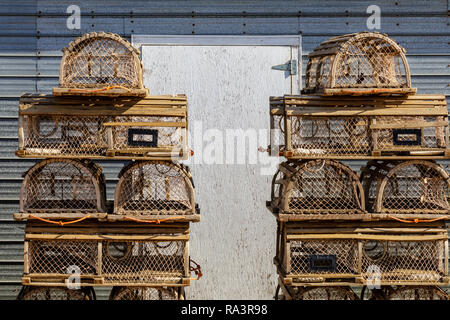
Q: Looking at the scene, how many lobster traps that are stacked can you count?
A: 14